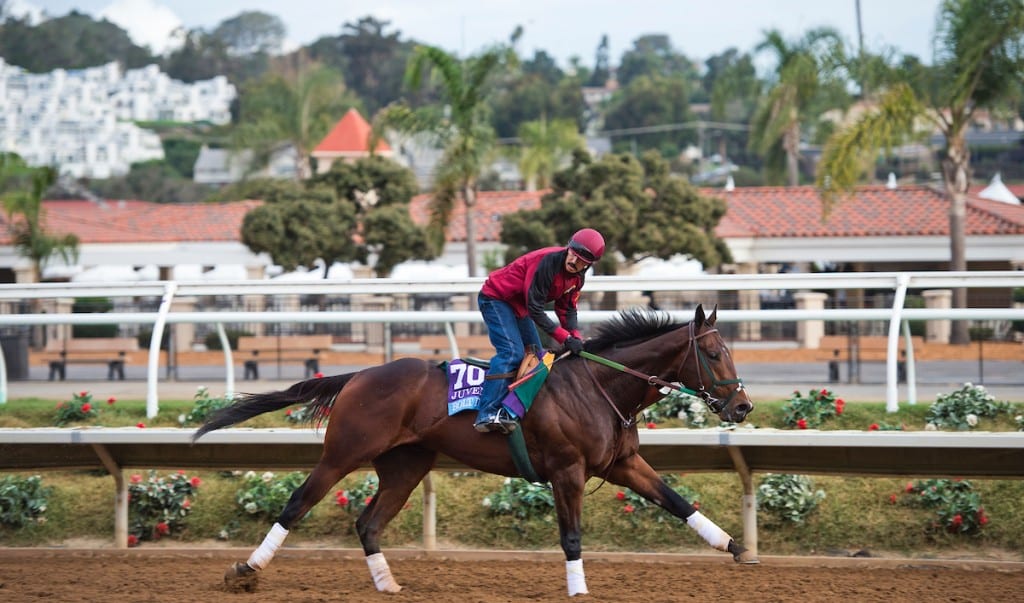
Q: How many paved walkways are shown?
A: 1